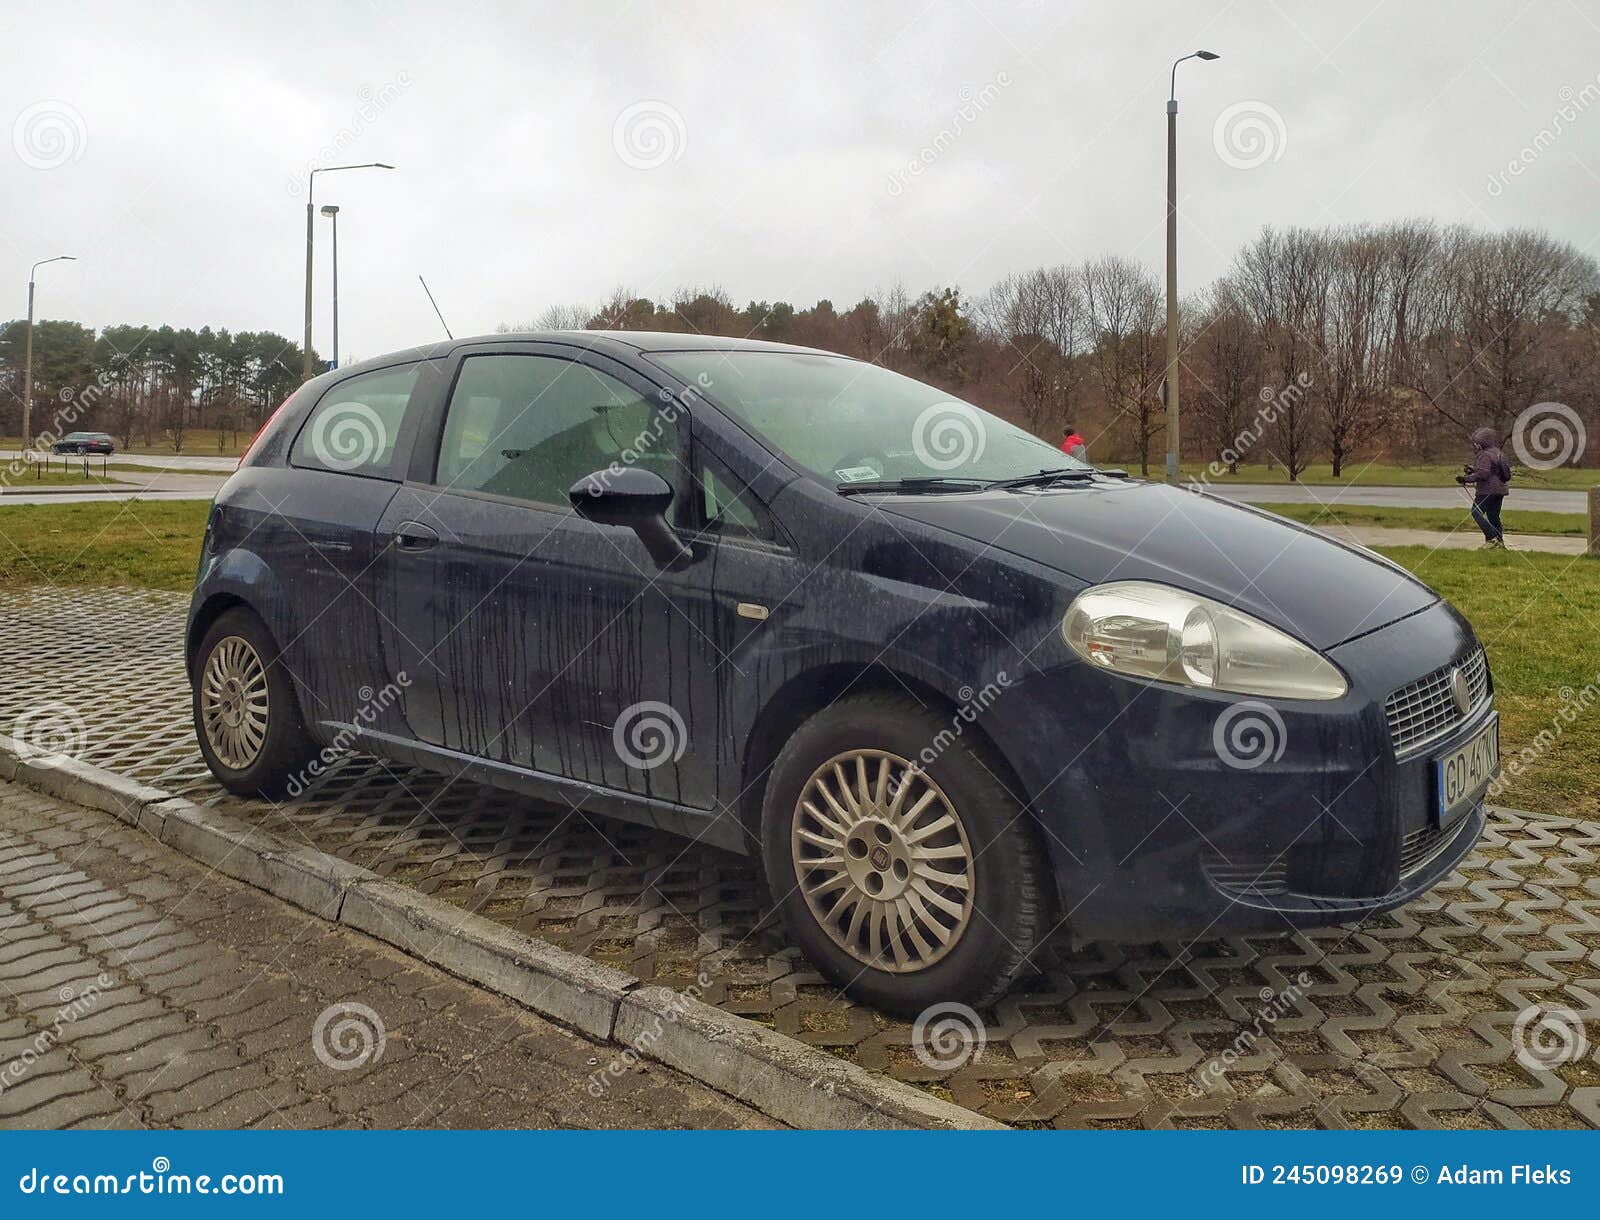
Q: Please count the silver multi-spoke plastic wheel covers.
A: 2